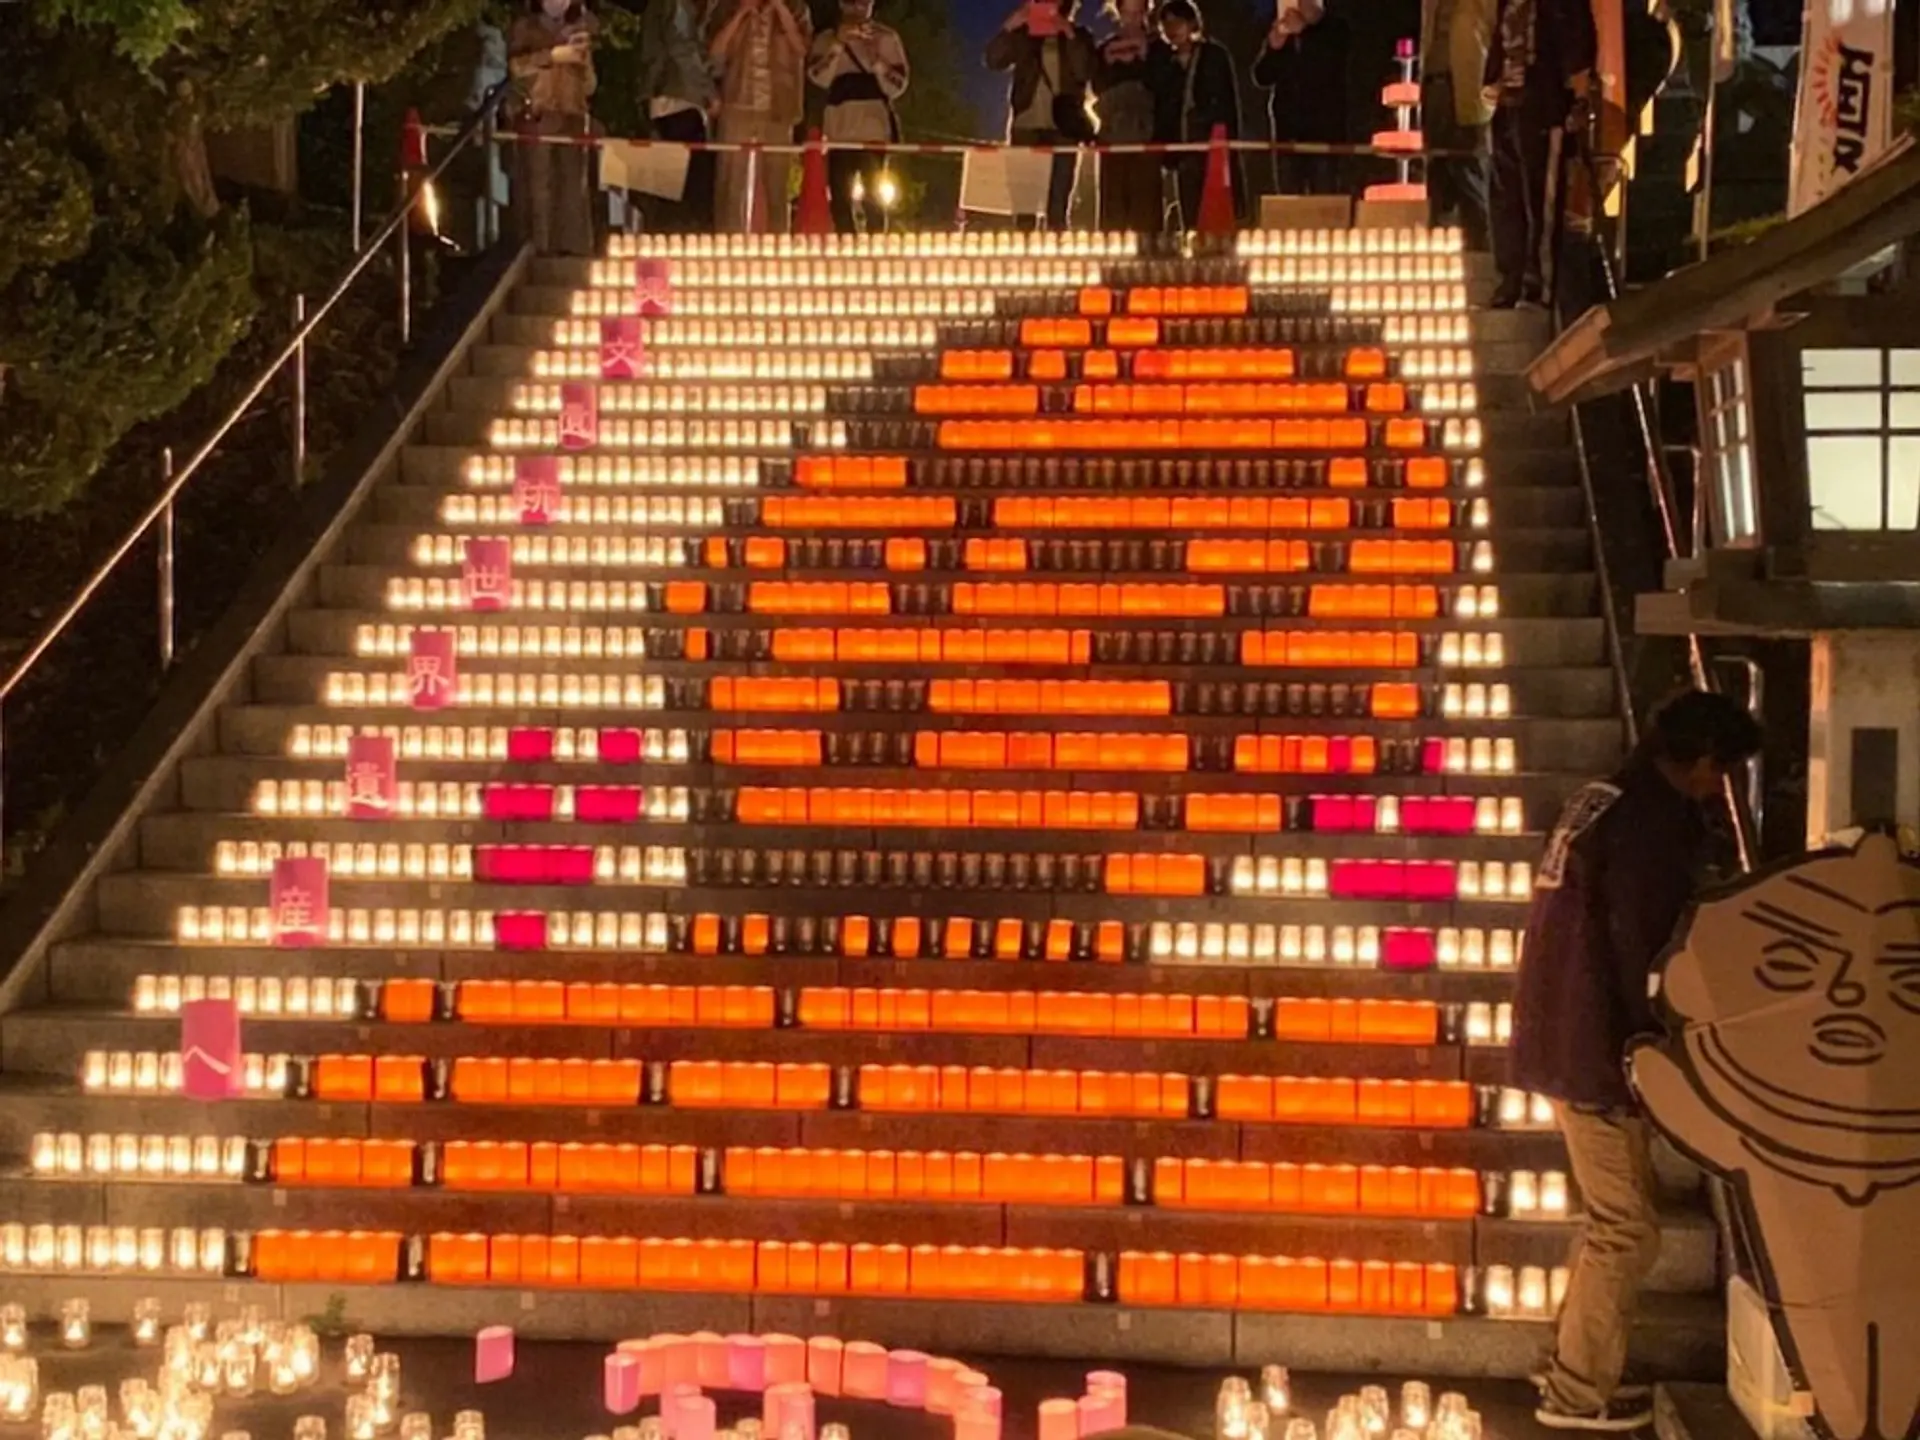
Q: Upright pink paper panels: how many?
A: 9